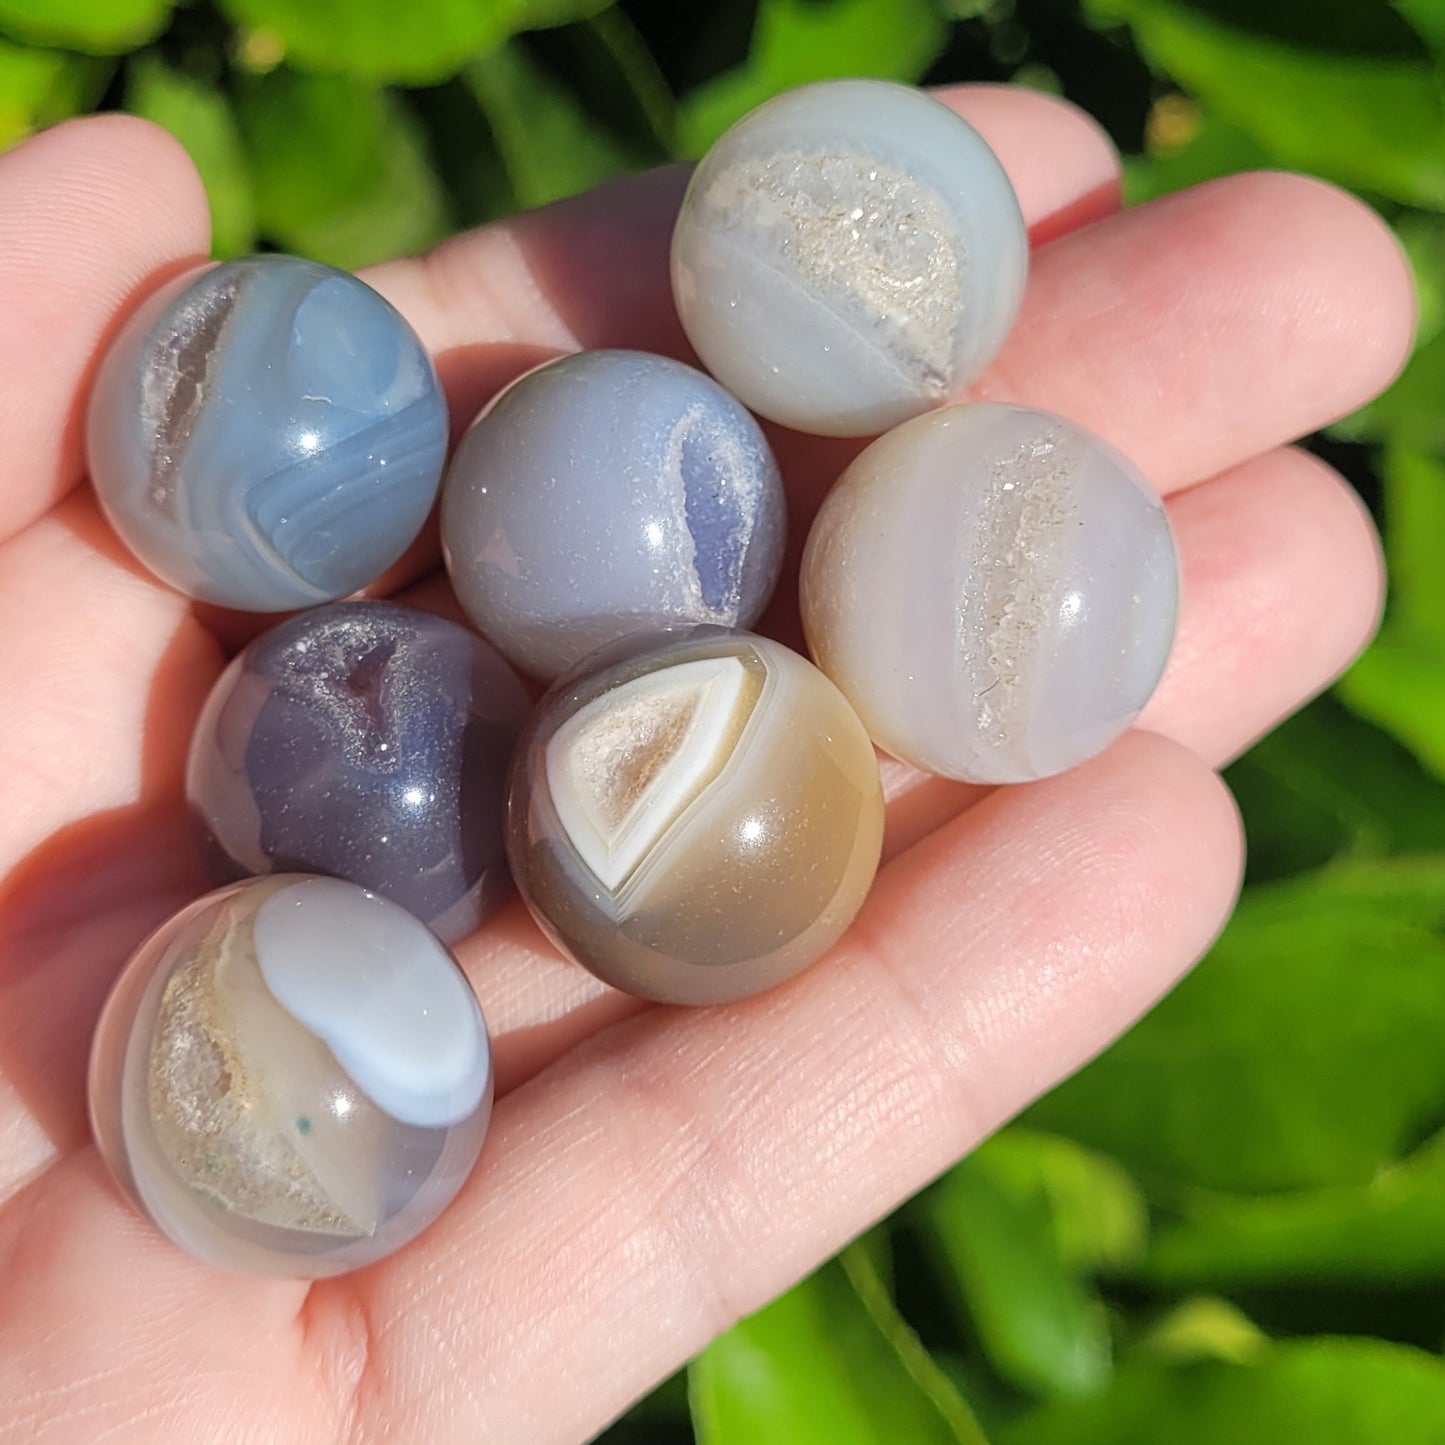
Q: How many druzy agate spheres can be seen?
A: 7